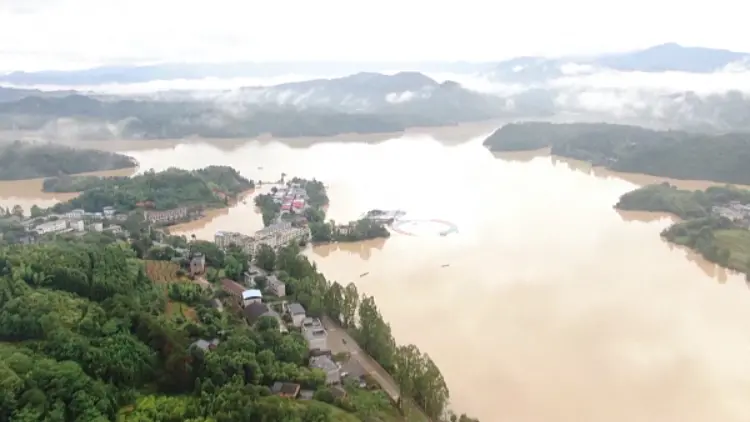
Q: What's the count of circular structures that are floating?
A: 1